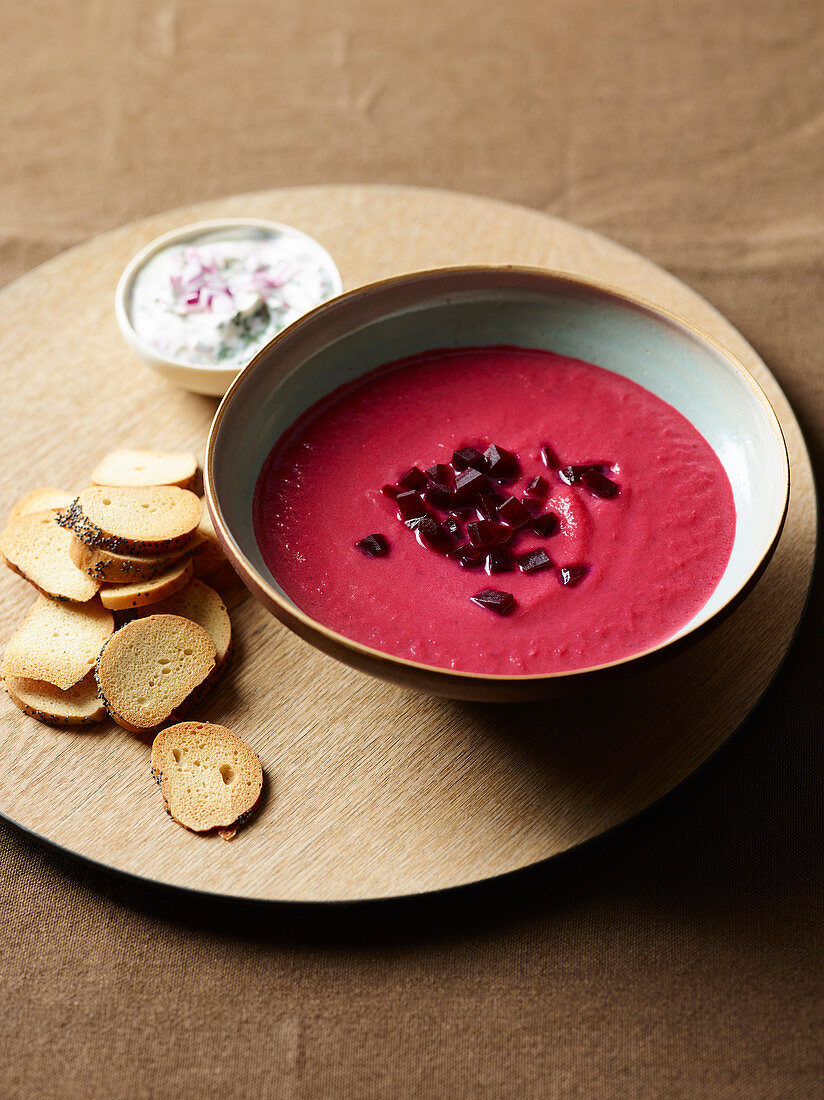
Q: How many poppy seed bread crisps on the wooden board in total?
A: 12